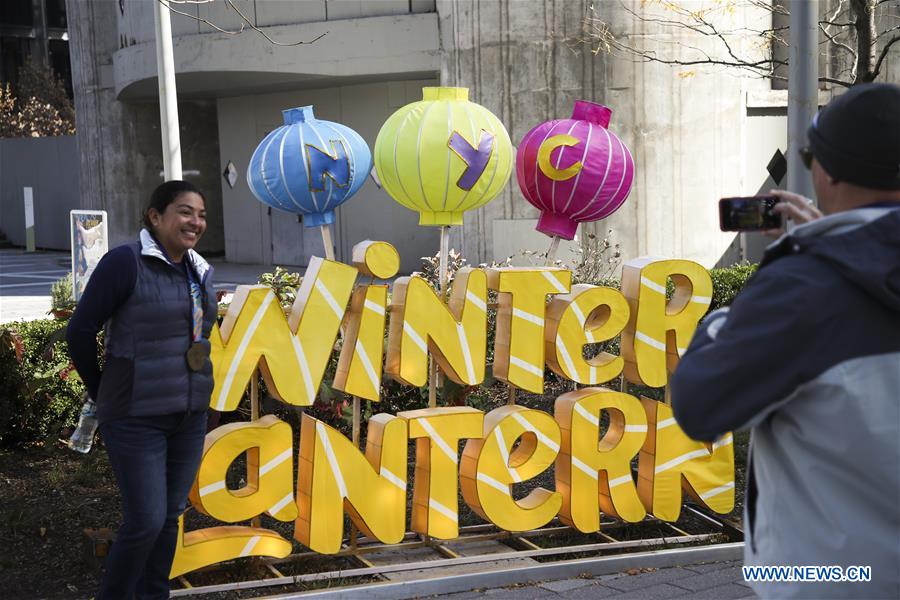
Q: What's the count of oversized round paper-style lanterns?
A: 3